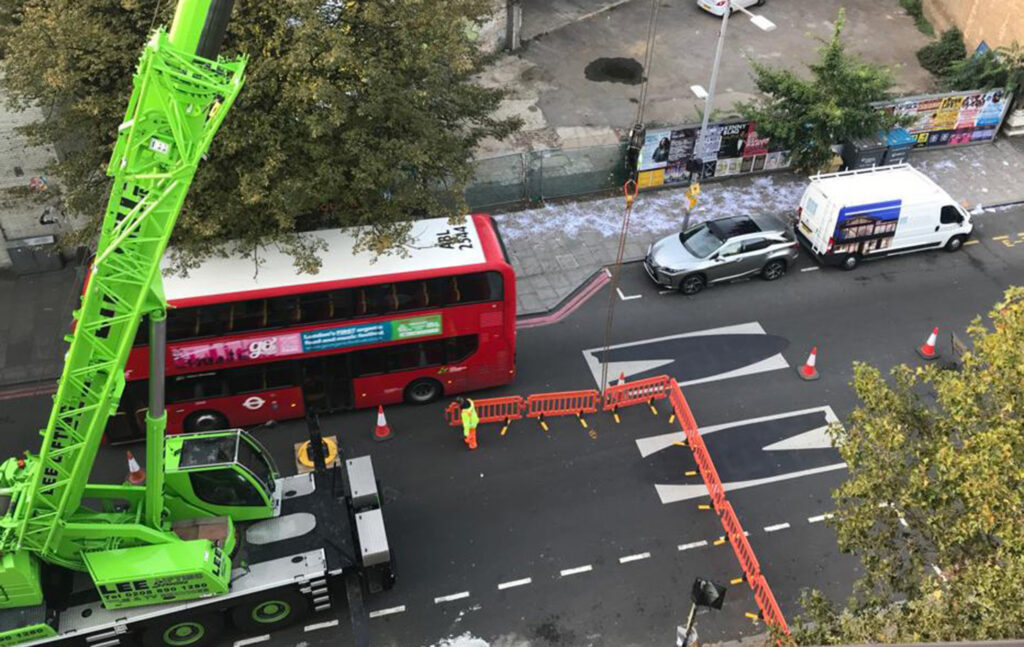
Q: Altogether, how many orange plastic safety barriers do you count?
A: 7